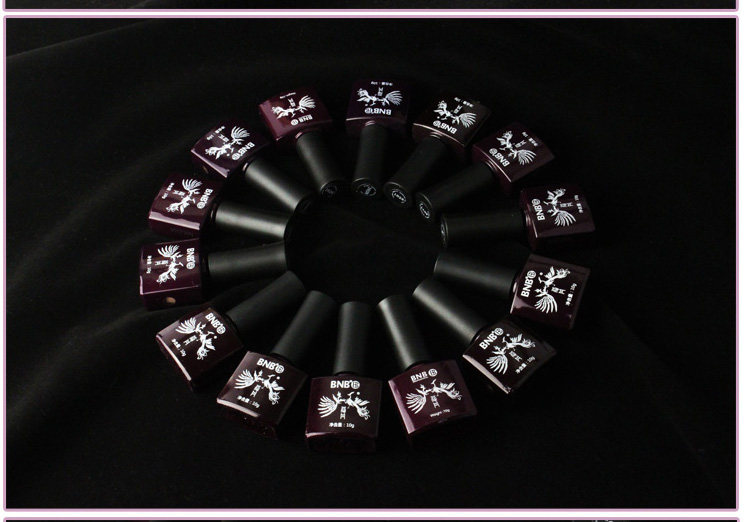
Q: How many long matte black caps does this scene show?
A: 14